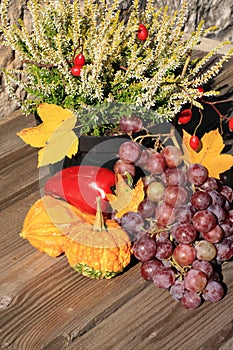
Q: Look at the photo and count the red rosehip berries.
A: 7